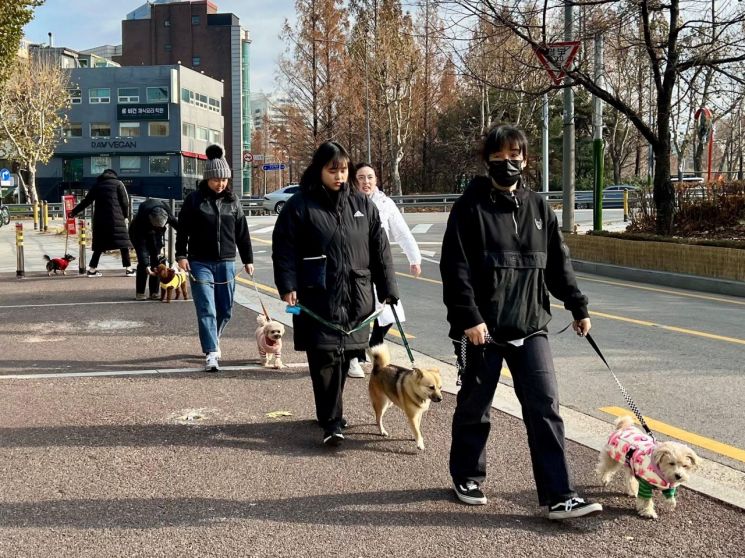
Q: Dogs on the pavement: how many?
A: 5